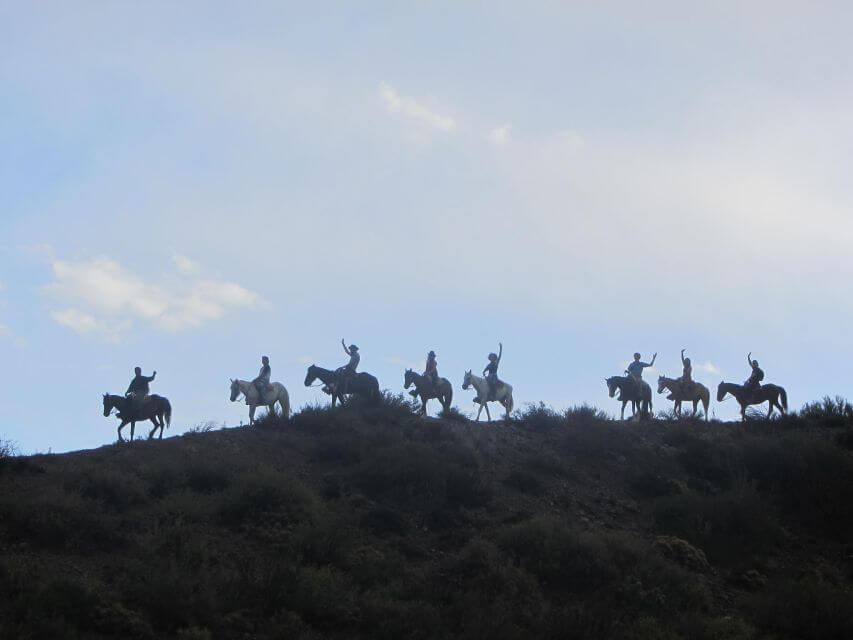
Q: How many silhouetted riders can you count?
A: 8